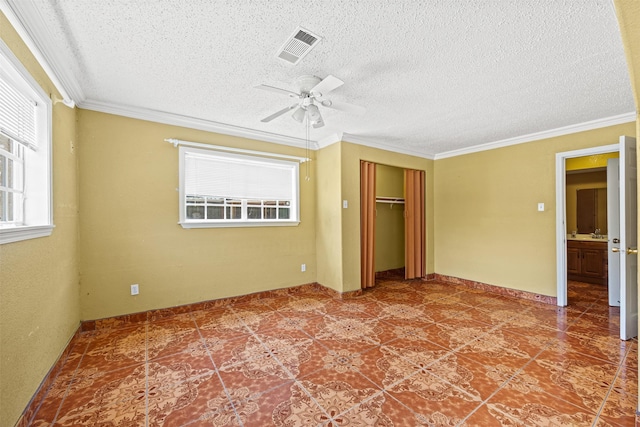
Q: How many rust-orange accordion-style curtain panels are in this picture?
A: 2